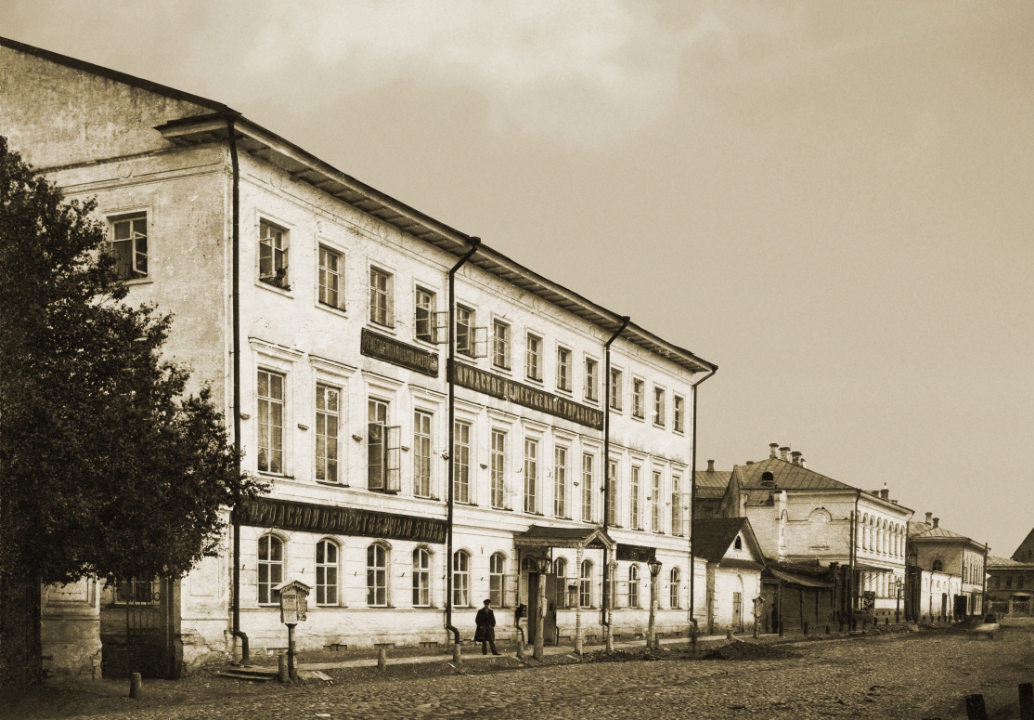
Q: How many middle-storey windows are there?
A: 13